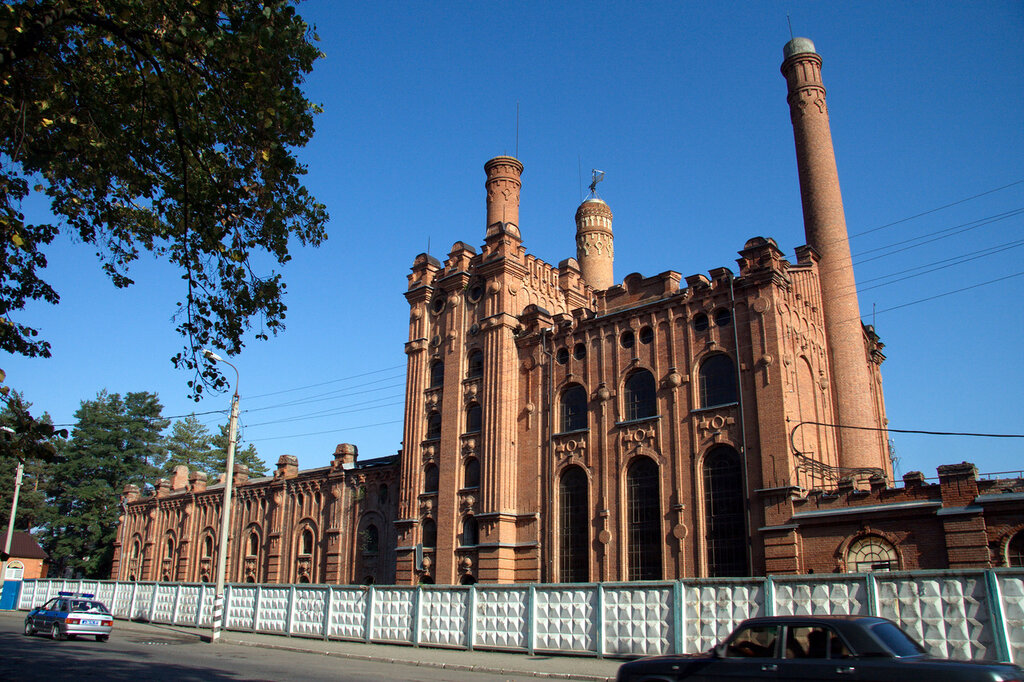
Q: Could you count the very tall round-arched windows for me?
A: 3